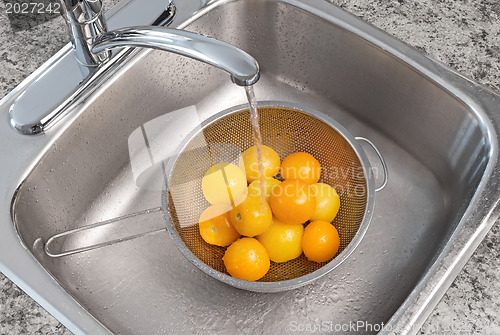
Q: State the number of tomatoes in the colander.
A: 11